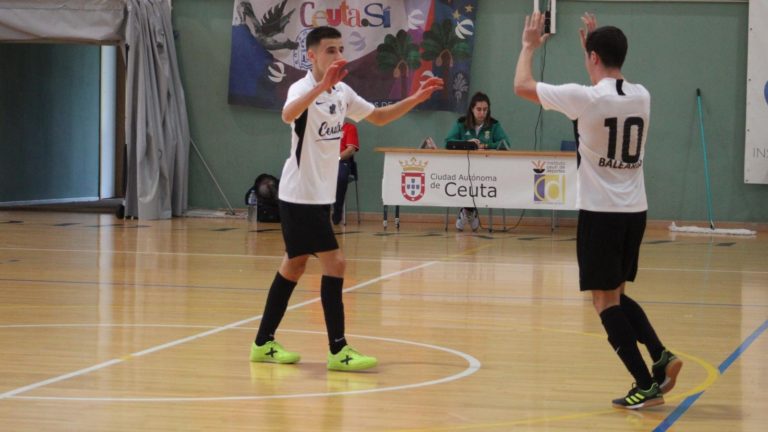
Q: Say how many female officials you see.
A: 1